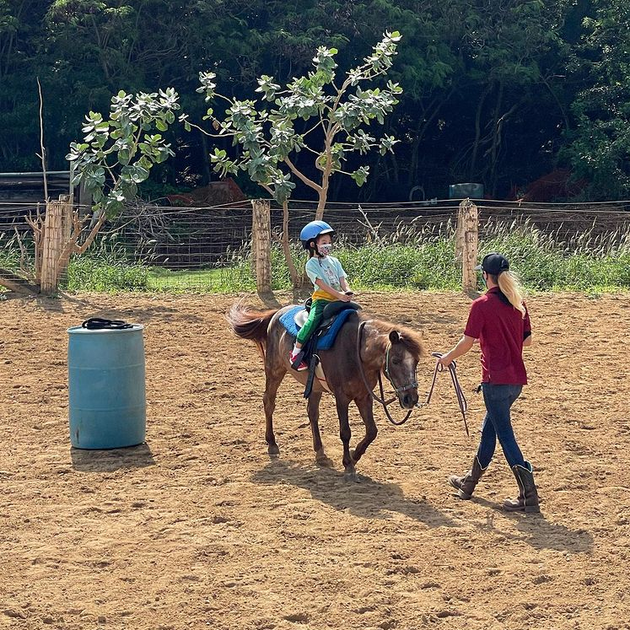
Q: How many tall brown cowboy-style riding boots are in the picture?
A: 2